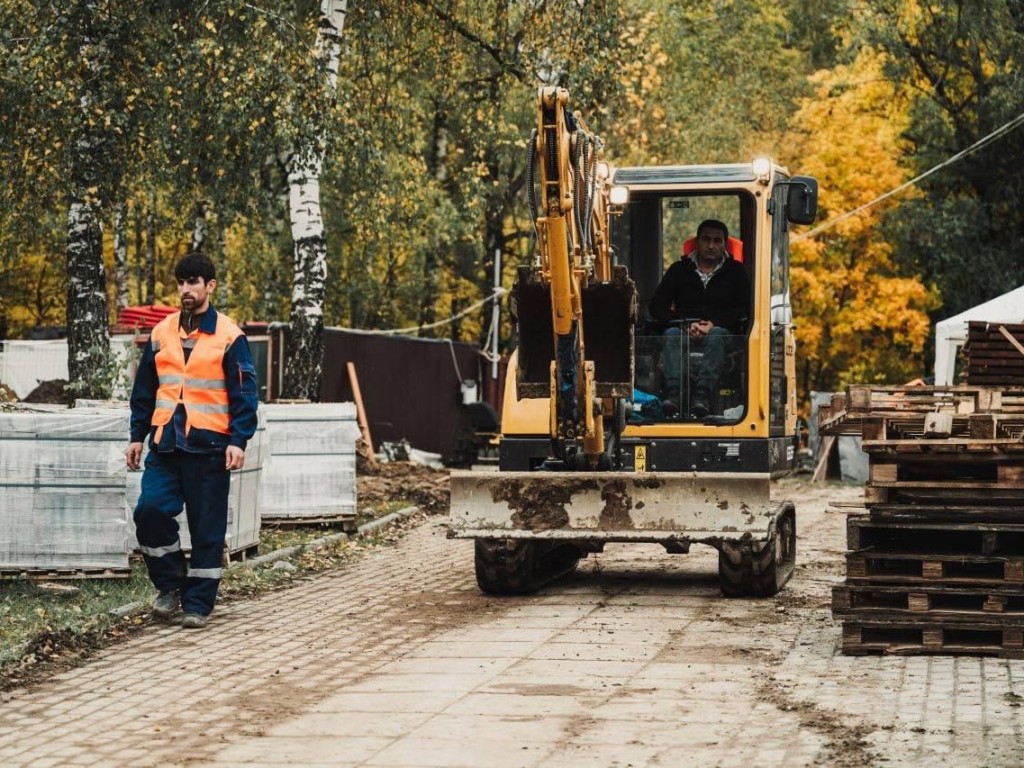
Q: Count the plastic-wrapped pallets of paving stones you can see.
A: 3